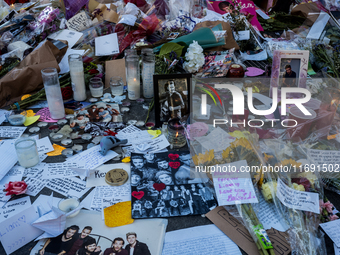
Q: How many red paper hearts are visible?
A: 4